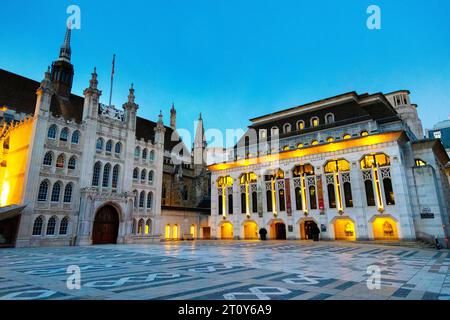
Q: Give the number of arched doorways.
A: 7